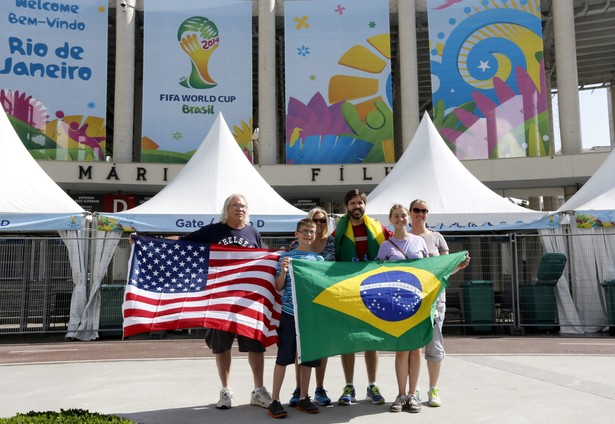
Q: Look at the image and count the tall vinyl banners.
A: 4